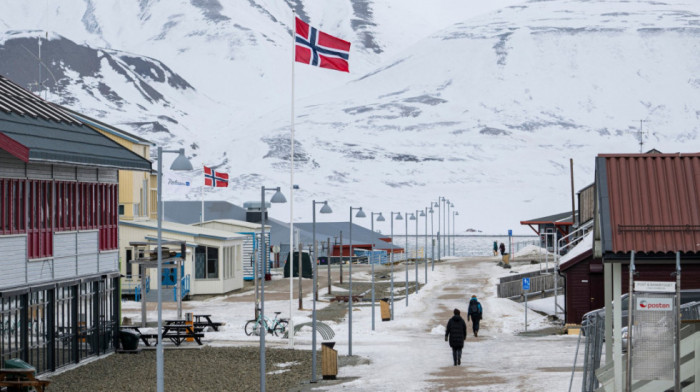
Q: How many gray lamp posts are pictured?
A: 14